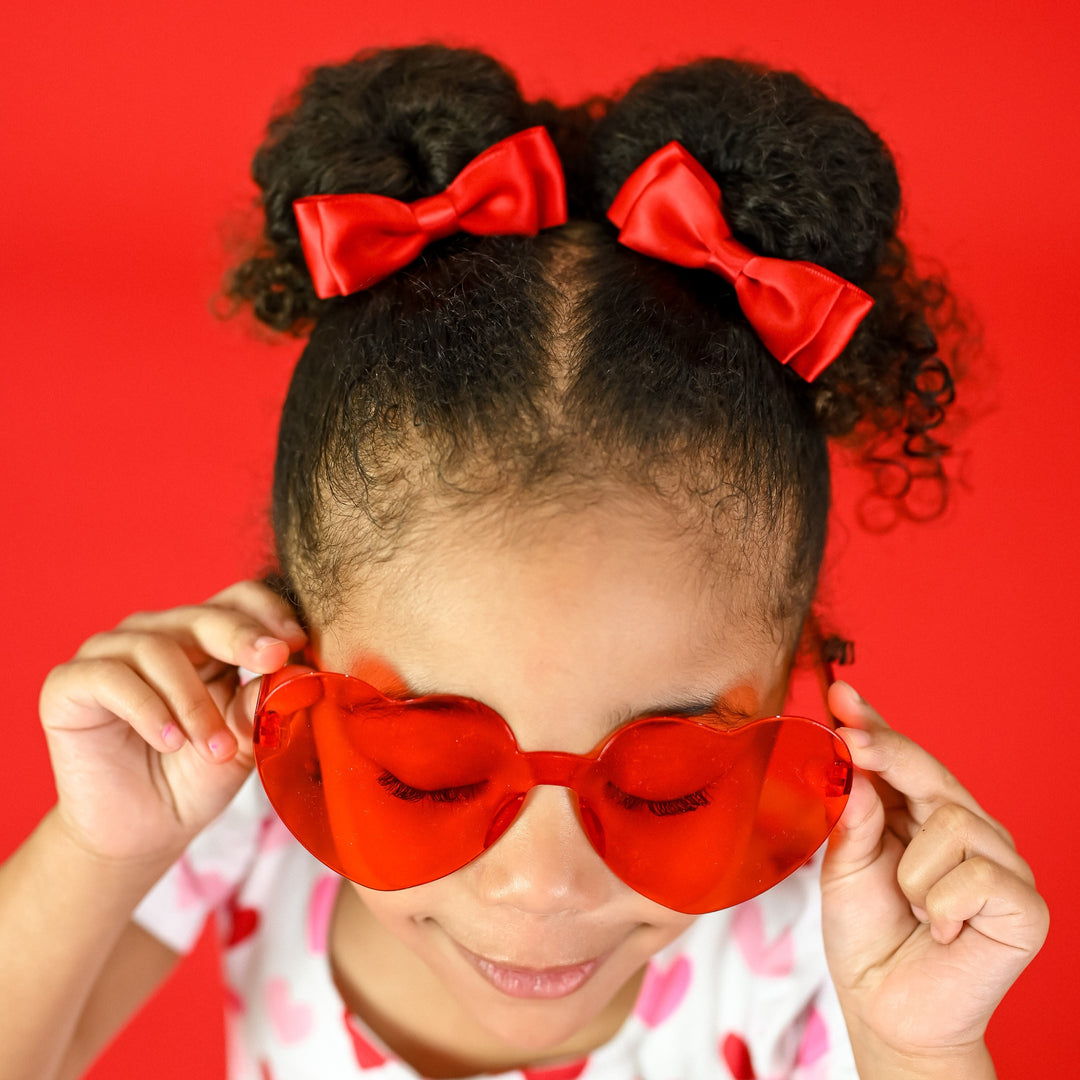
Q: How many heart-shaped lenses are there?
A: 2